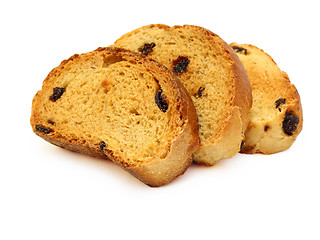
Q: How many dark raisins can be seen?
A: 10